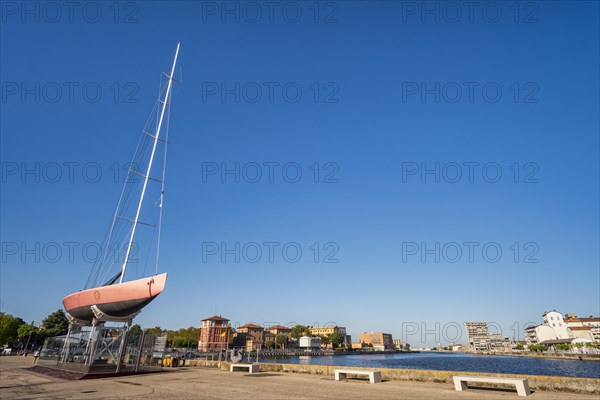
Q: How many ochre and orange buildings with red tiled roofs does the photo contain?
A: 3